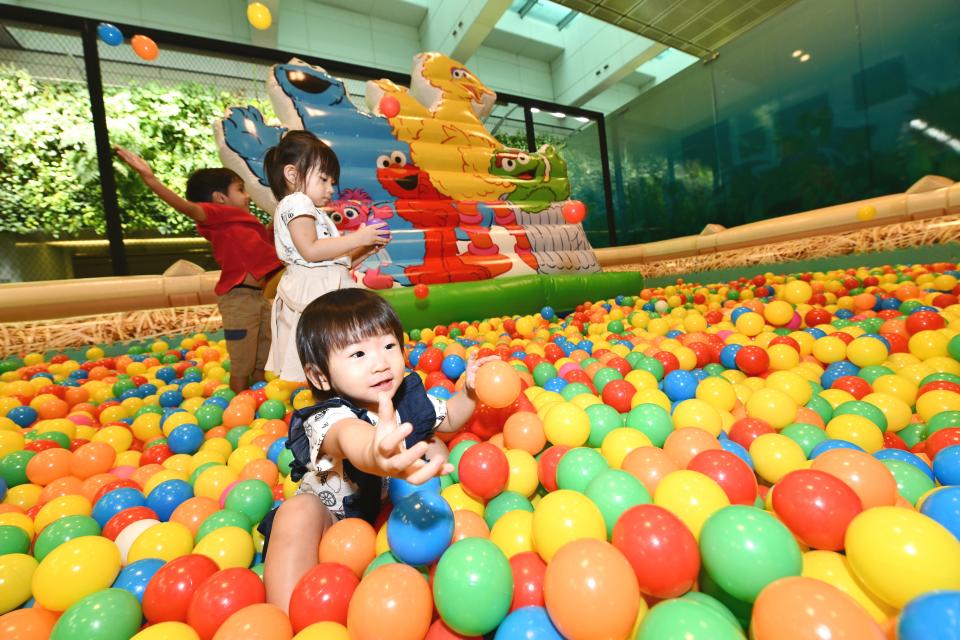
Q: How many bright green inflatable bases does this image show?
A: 1